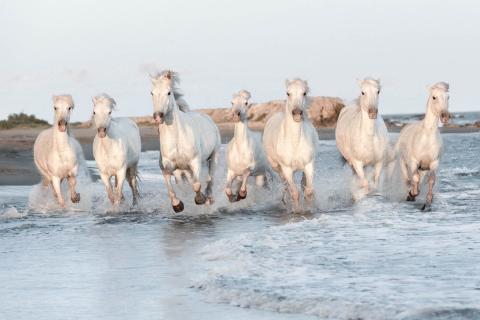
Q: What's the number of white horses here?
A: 7